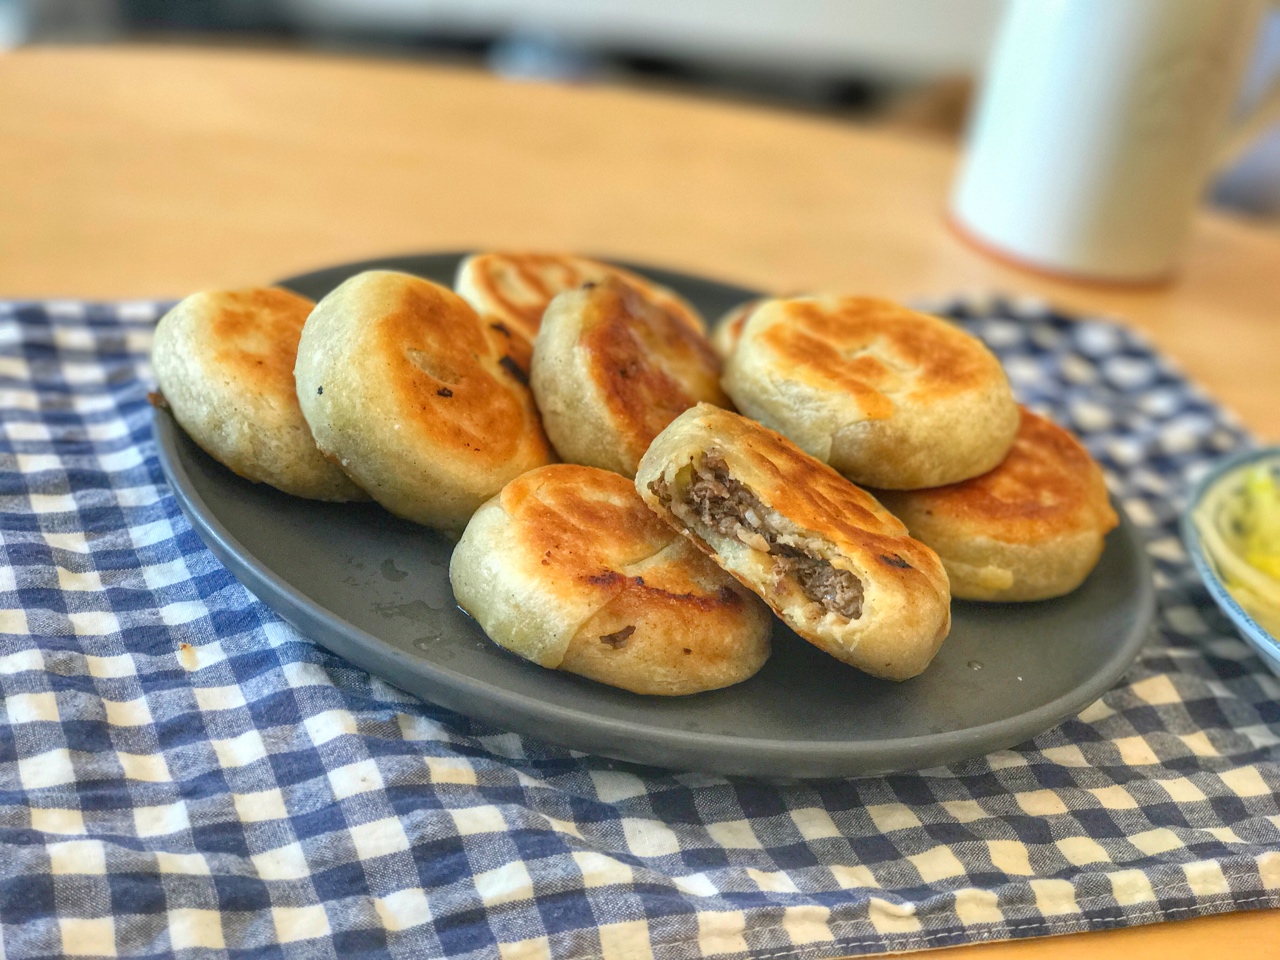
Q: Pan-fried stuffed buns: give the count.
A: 9